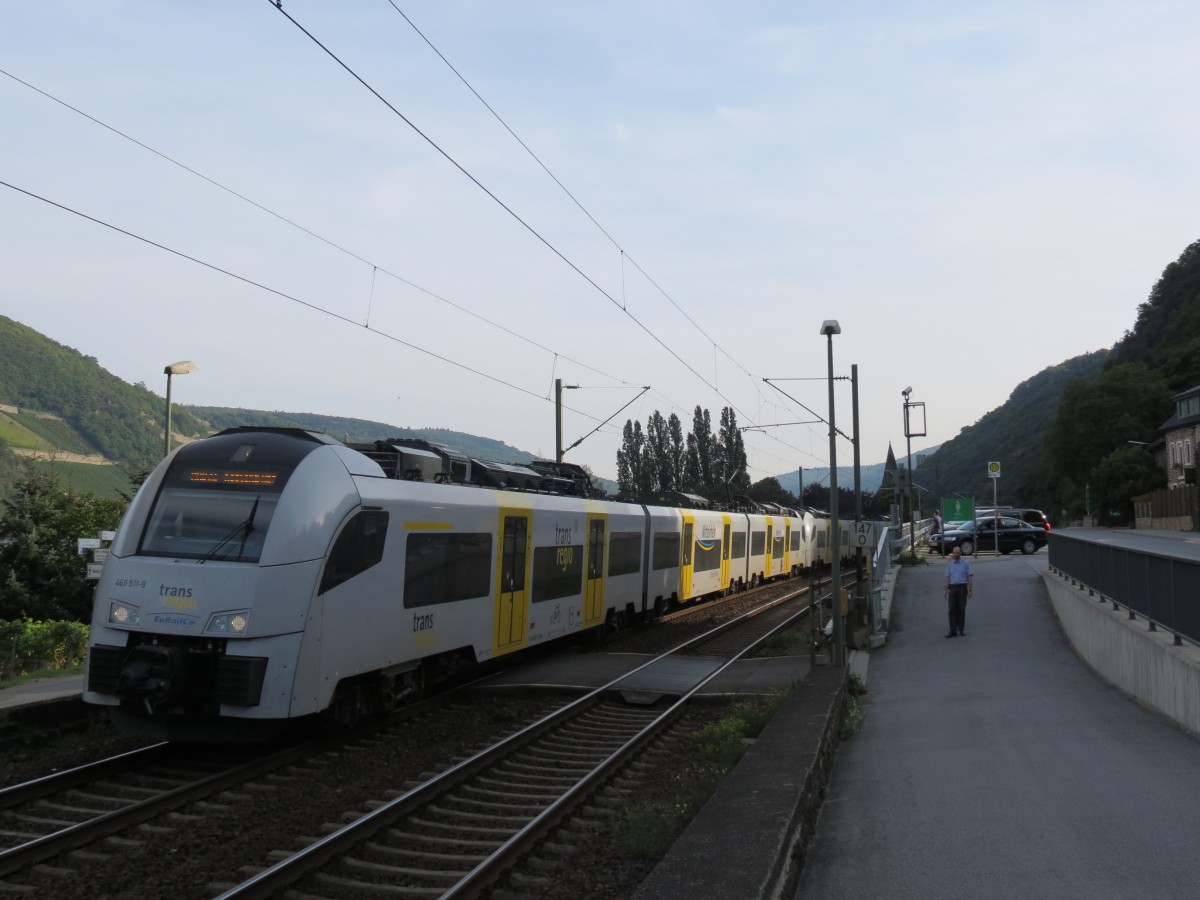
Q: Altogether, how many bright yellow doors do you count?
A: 6